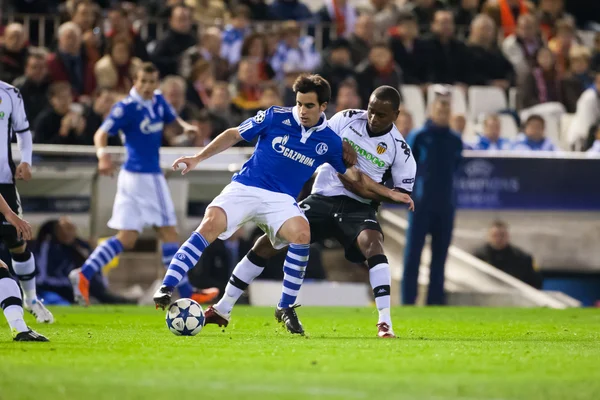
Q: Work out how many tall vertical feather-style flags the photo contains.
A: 0